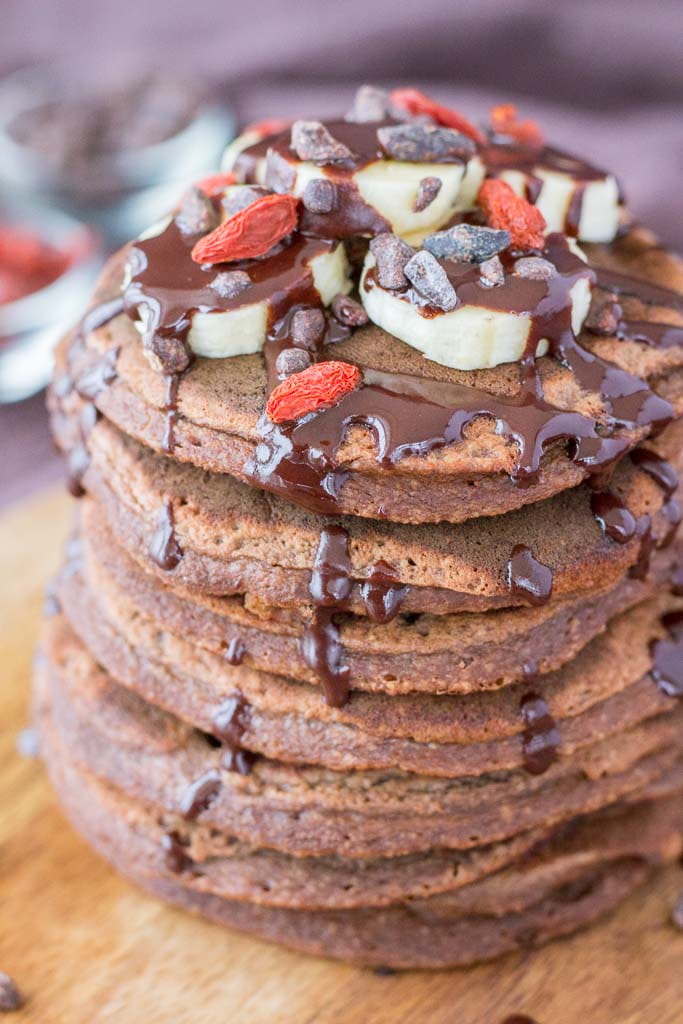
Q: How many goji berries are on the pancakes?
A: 7